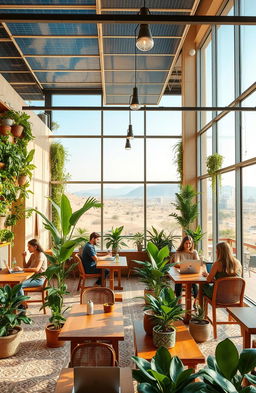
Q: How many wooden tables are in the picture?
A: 7